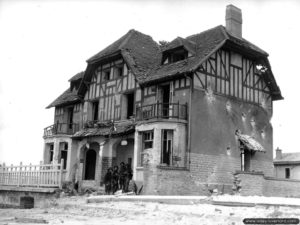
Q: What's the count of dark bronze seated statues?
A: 0